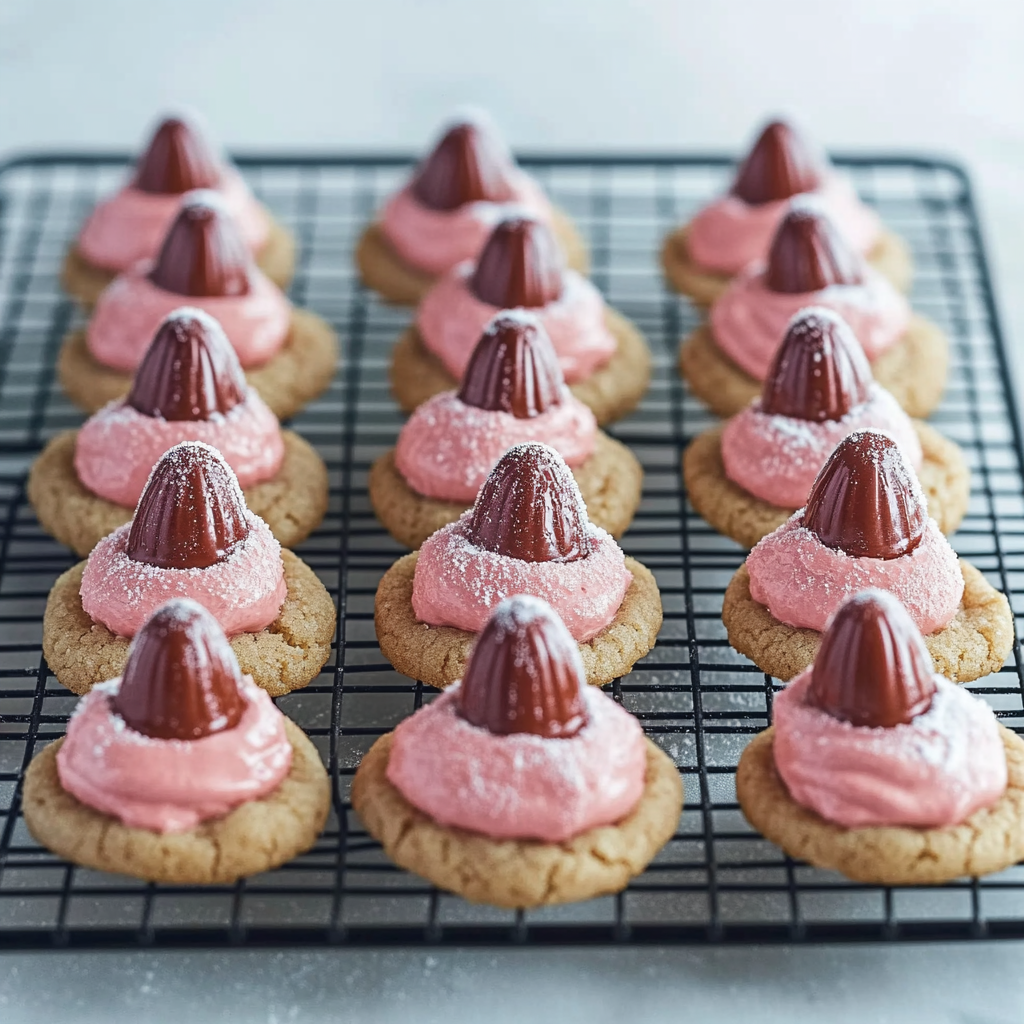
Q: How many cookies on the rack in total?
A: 15